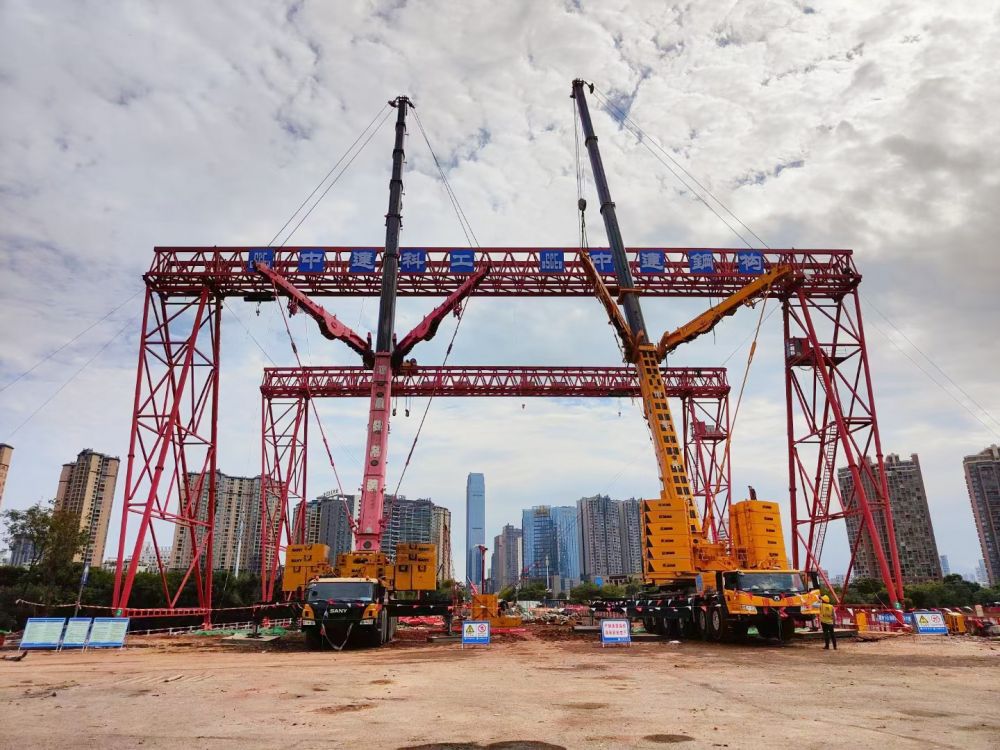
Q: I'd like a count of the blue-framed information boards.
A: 6